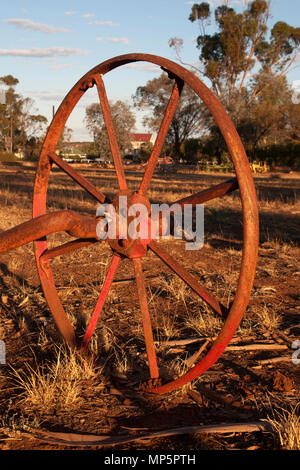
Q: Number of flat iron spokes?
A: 8